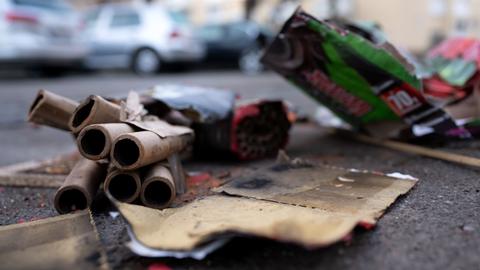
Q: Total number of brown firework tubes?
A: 7